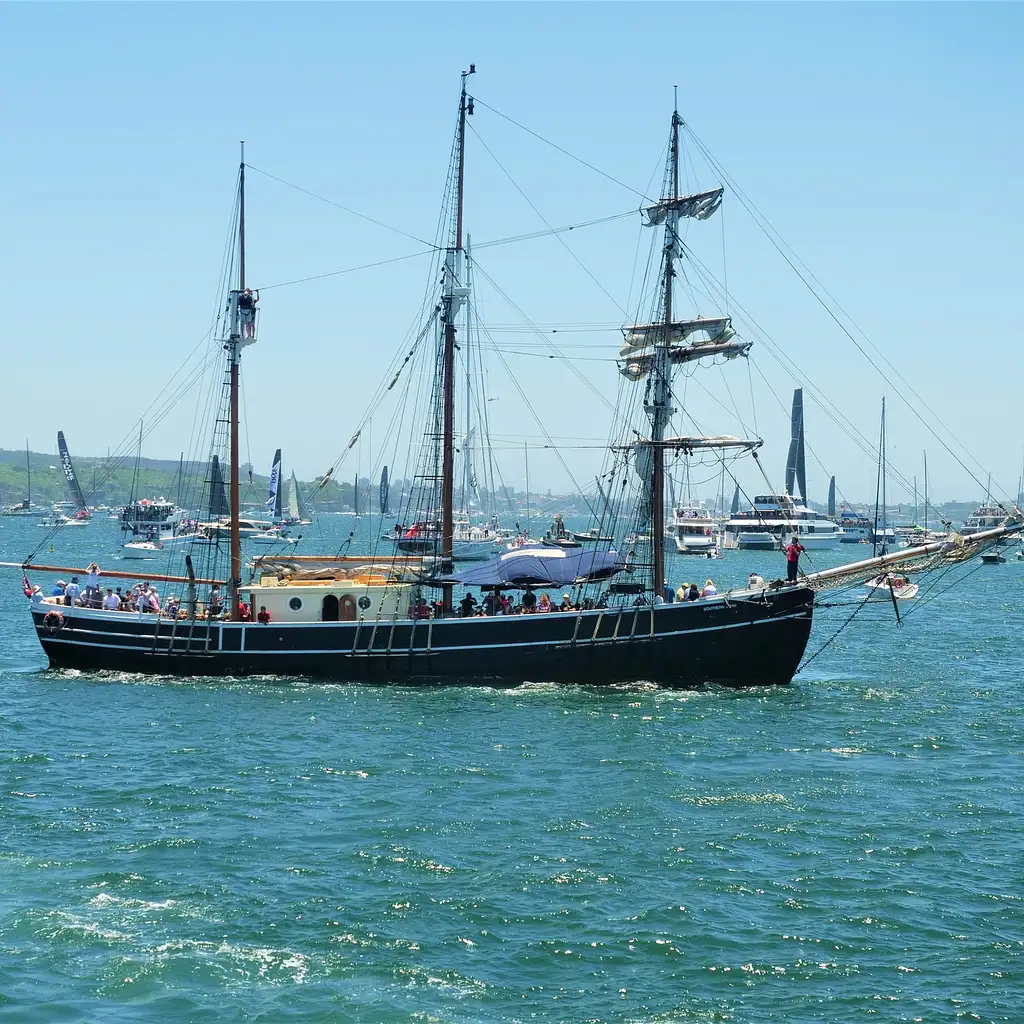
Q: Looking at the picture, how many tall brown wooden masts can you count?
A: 3